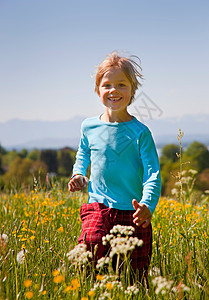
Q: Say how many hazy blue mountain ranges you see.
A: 1